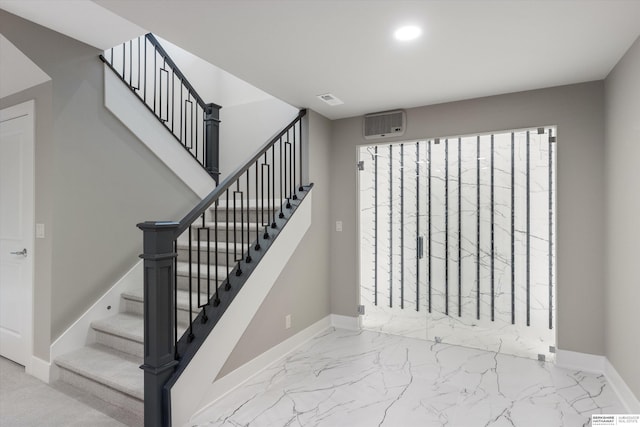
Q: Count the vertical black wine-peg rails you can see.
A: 12